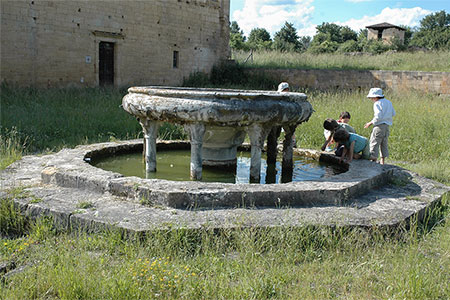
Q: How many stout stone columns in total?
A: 5